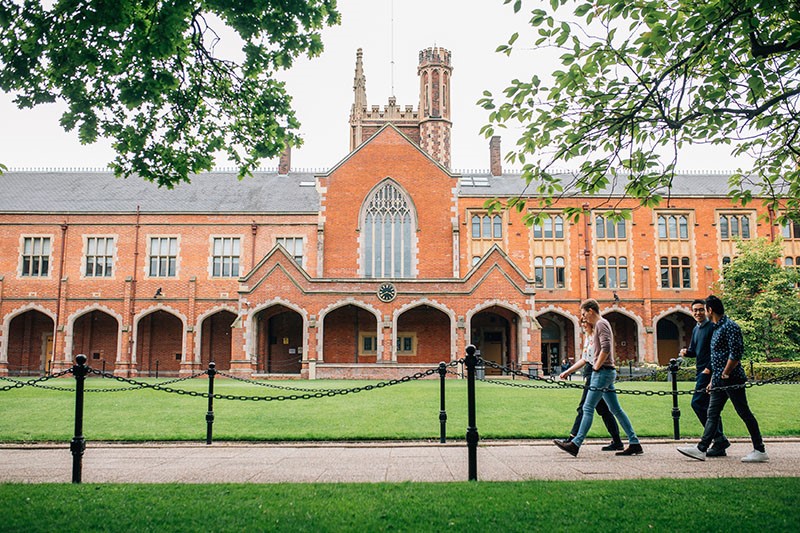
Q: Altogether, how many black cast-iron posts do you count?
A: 5